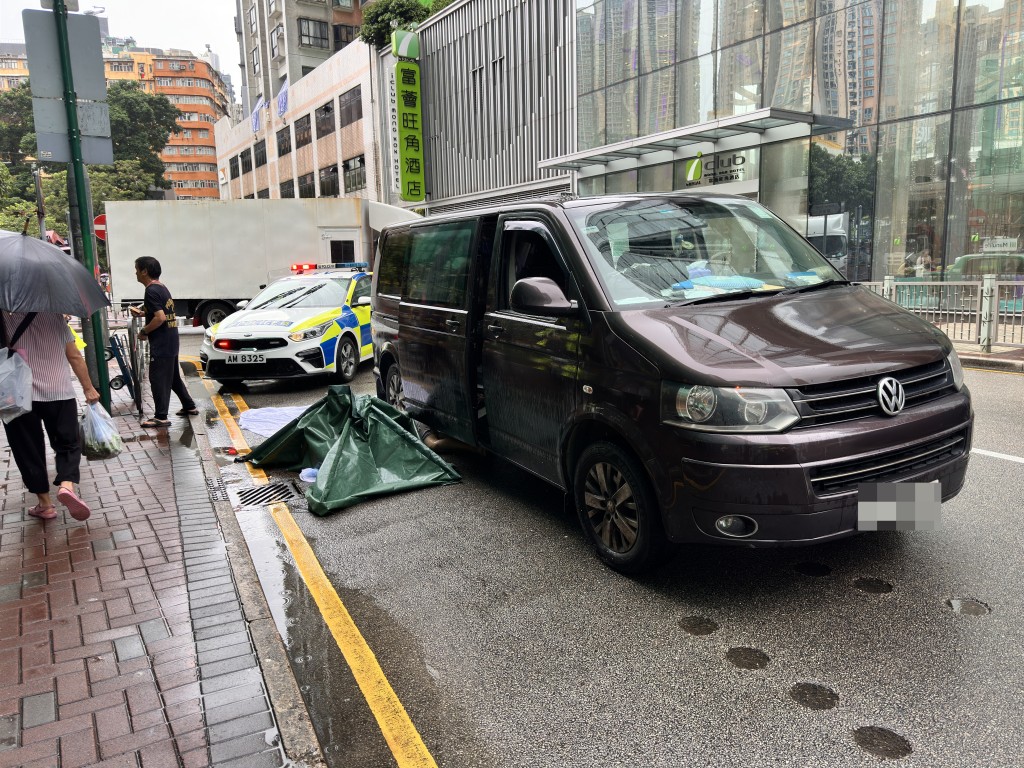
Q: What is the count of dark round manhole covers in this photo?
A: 7